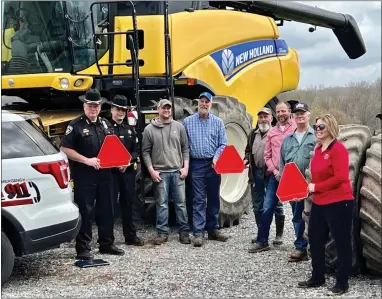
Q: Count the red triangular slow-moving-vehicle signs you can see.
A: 3